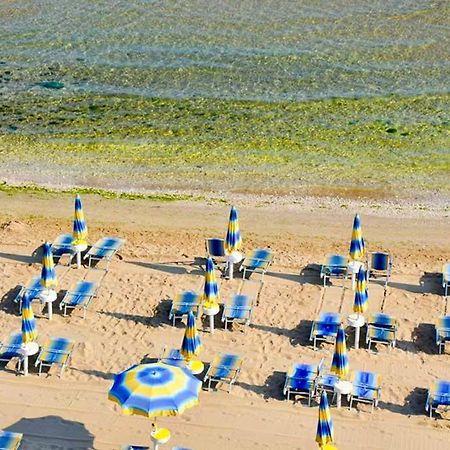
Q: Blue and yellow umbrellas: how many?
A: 11